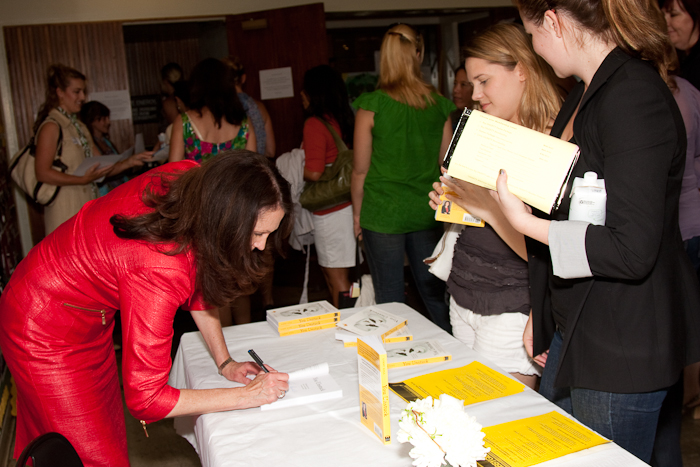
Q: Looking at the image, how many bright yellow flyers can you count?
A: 2